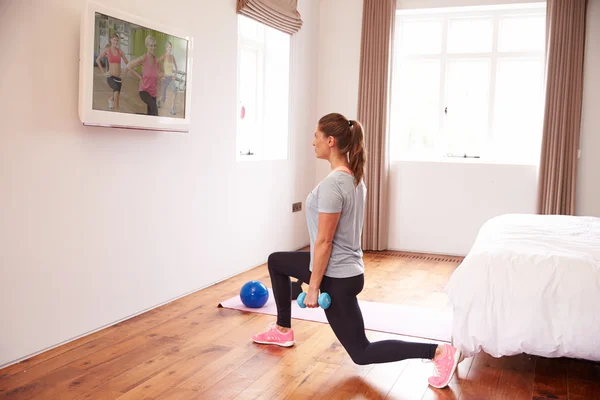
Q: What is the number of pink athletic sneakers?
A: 2